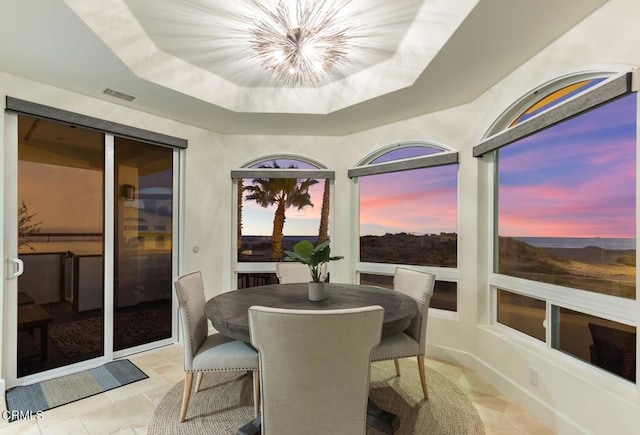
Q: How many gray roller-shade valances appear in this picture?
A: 4